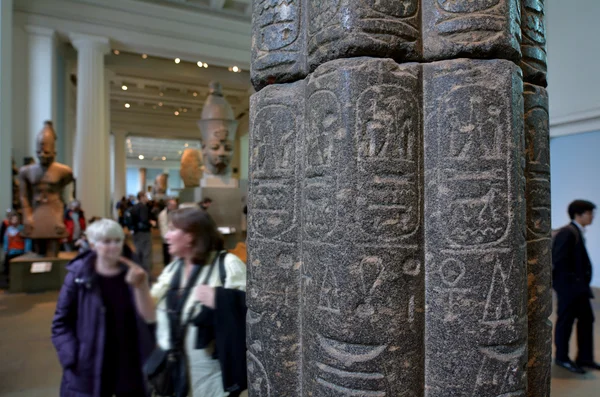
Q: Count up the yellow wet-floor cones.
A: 0